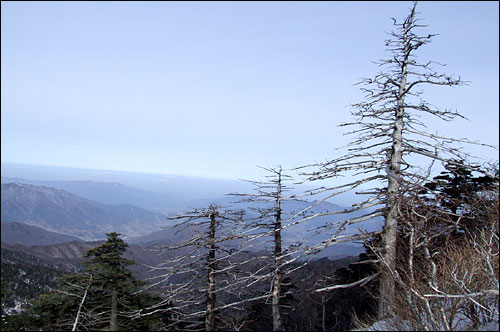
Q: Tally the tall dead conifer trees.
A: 3